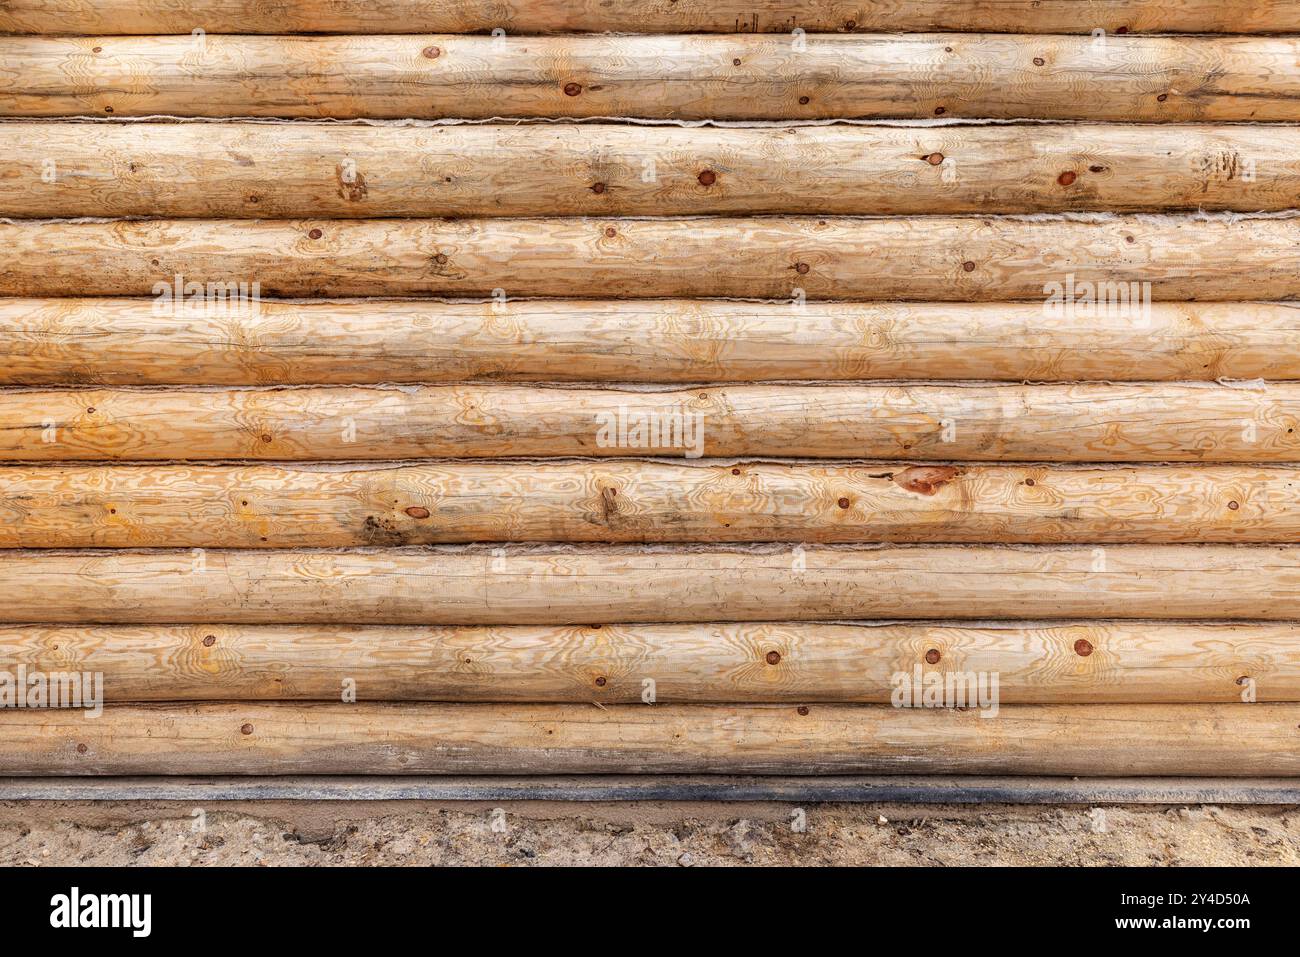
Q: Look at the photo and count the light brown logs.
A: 10